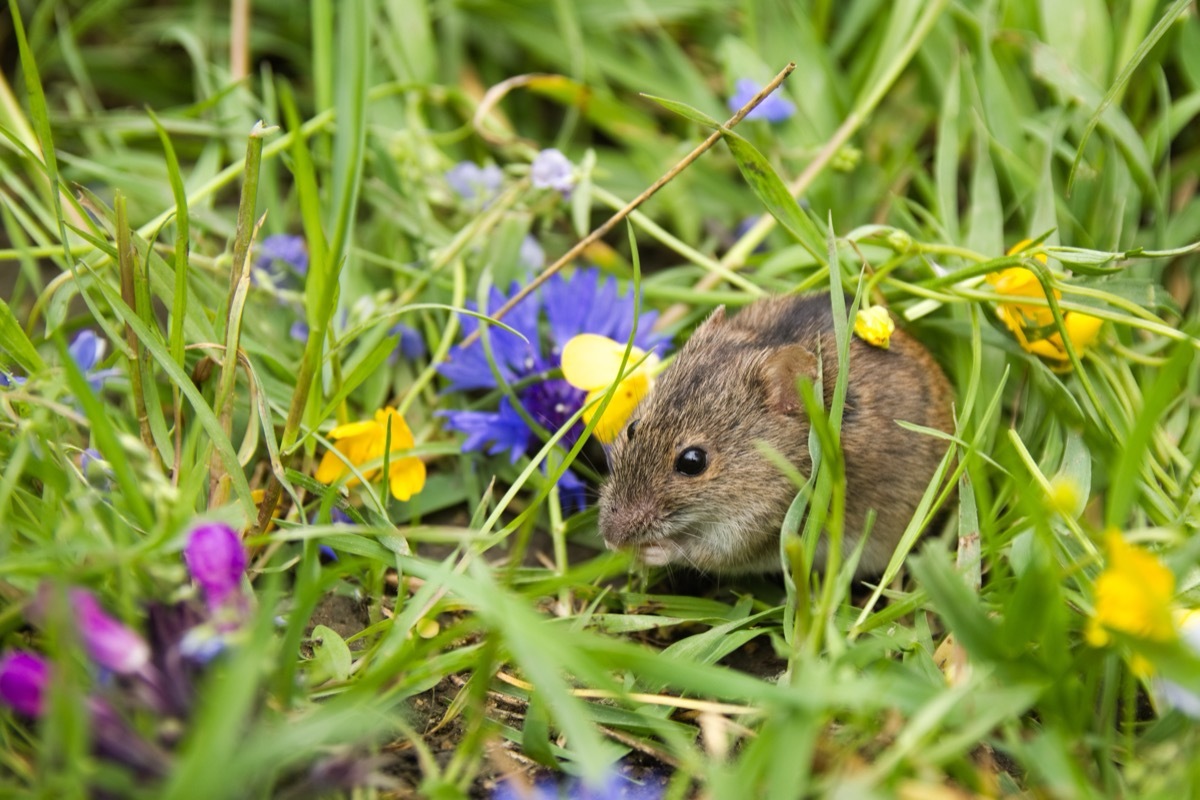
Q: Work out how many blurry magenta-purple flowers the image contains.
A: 3